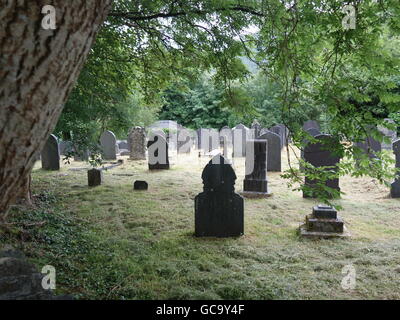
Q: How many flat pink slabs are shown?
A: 0